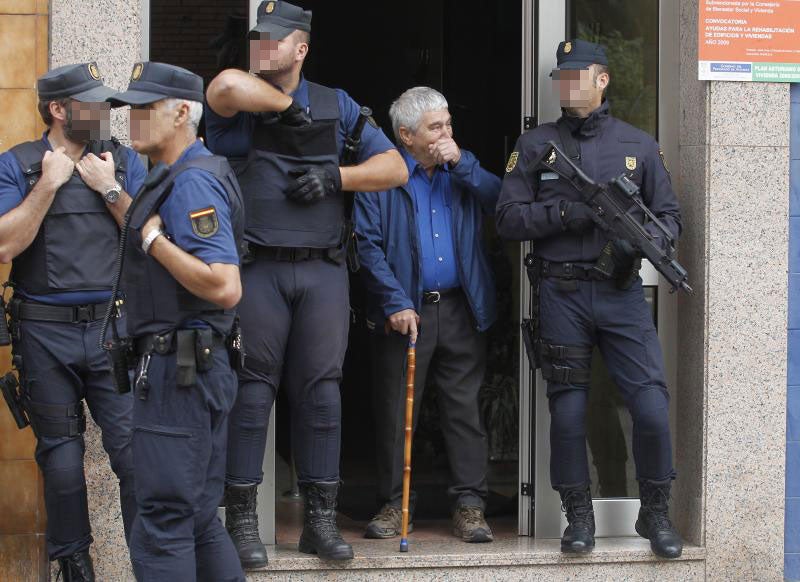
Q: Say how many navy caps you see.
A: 4